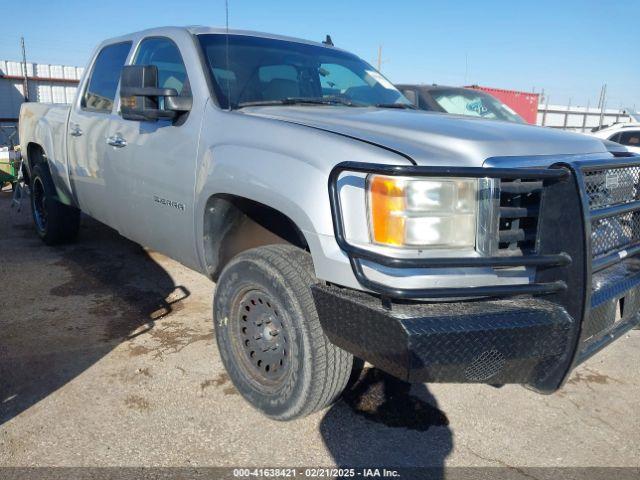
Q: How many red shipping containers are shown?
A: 1